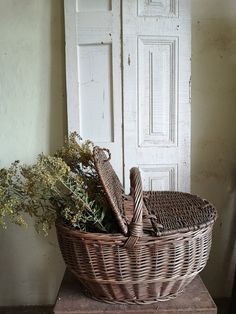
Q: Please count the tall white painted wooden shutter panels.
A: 2